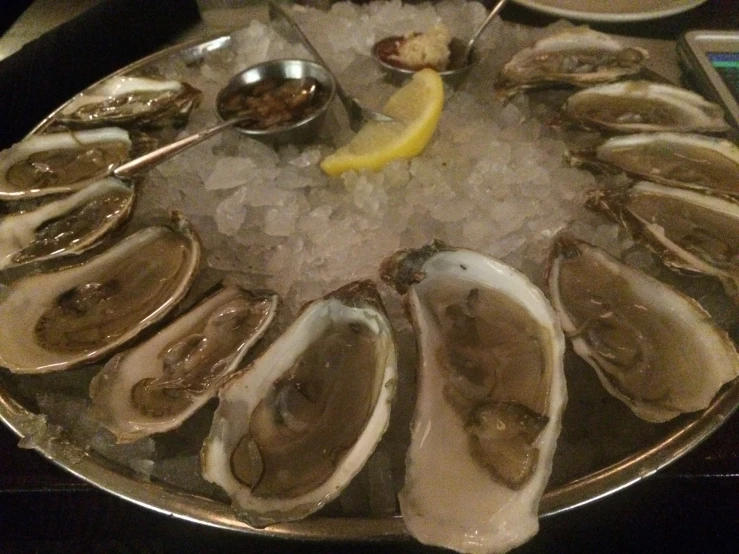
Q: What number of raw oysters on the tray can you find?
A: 12